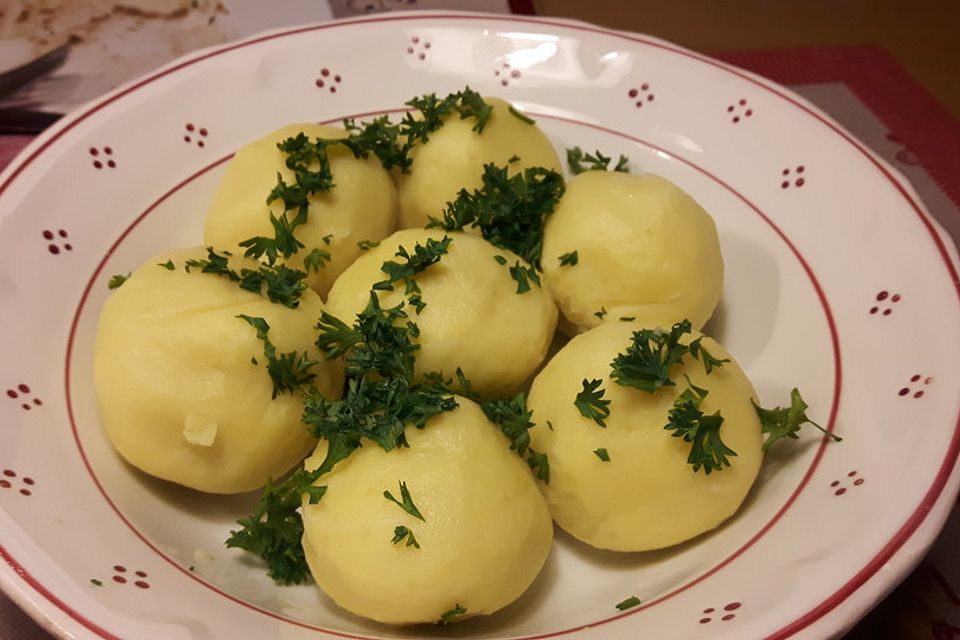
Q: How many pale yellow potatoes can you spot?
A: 7